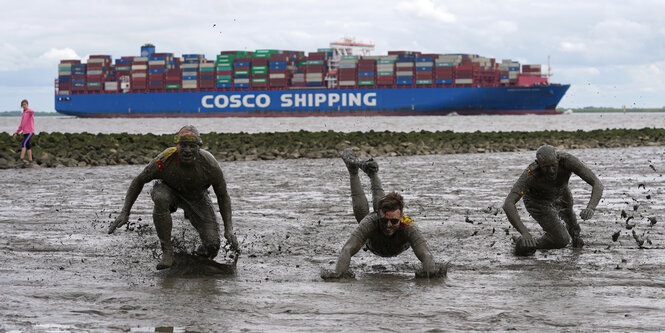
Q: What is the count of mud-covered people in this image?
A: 3